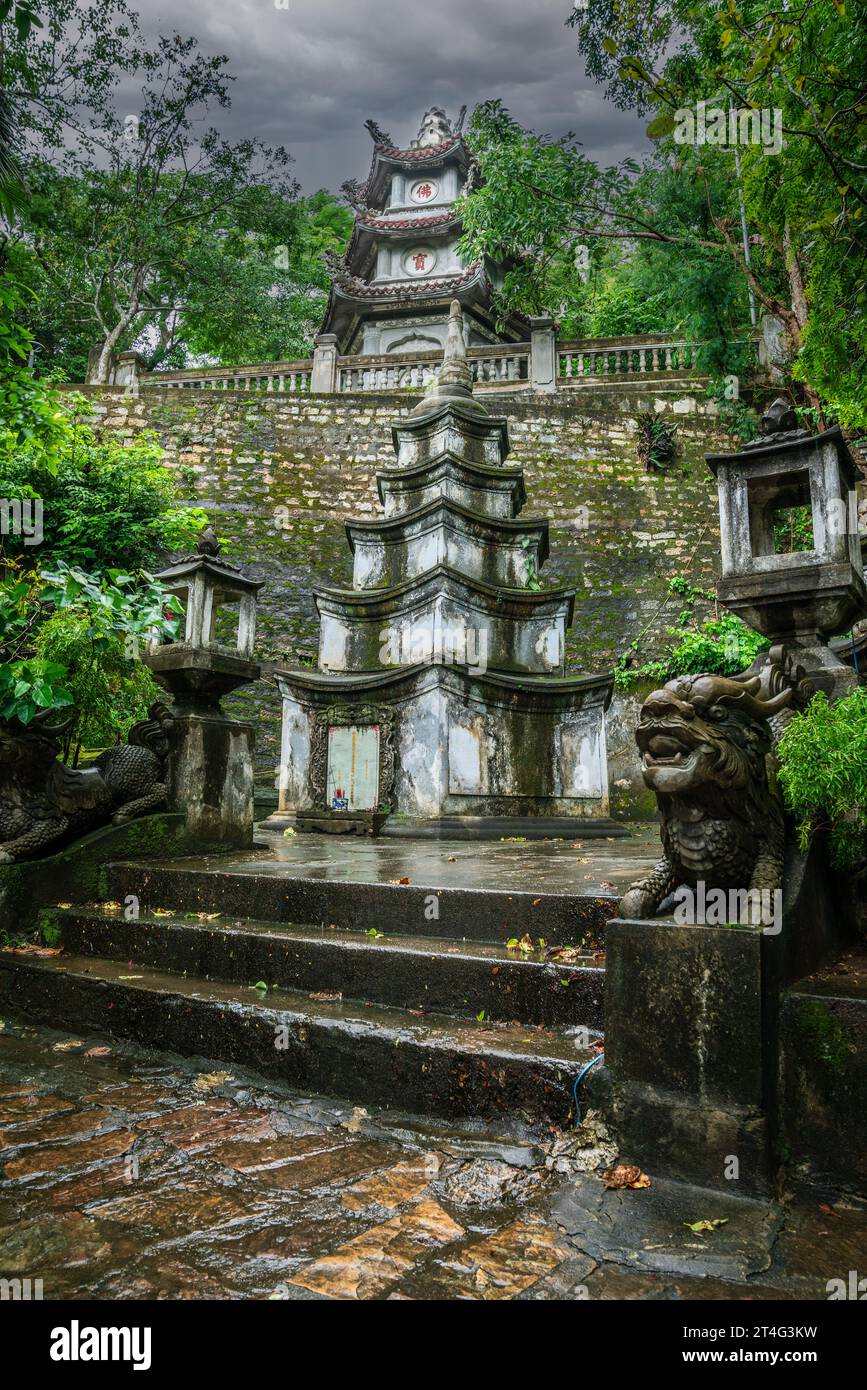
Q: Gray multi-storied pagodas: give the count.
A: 2